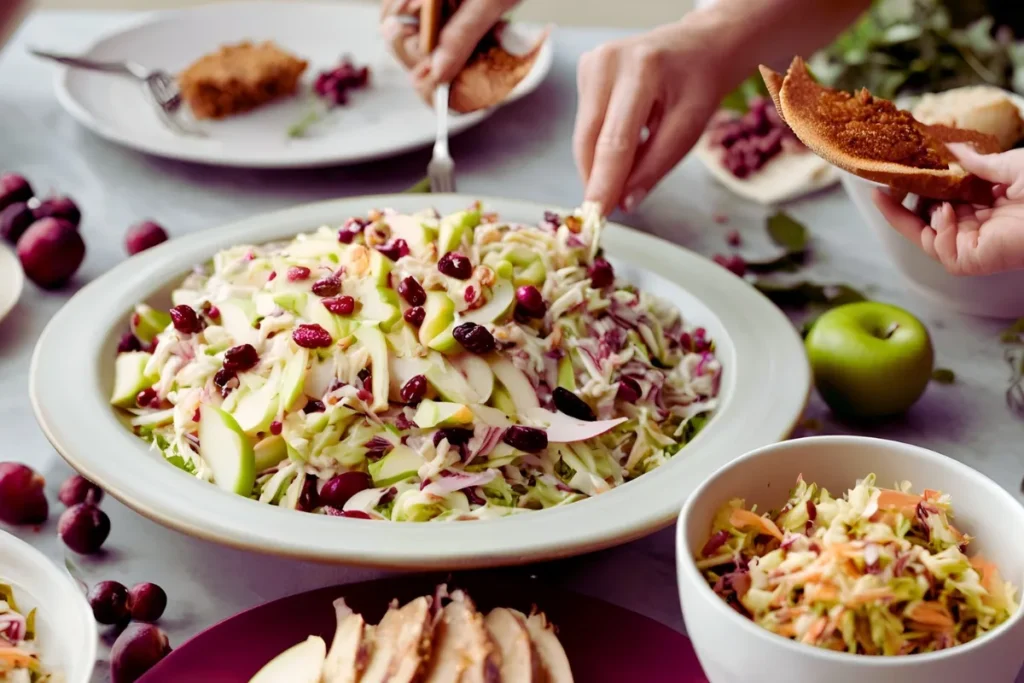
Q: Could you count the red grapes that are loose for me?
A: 11